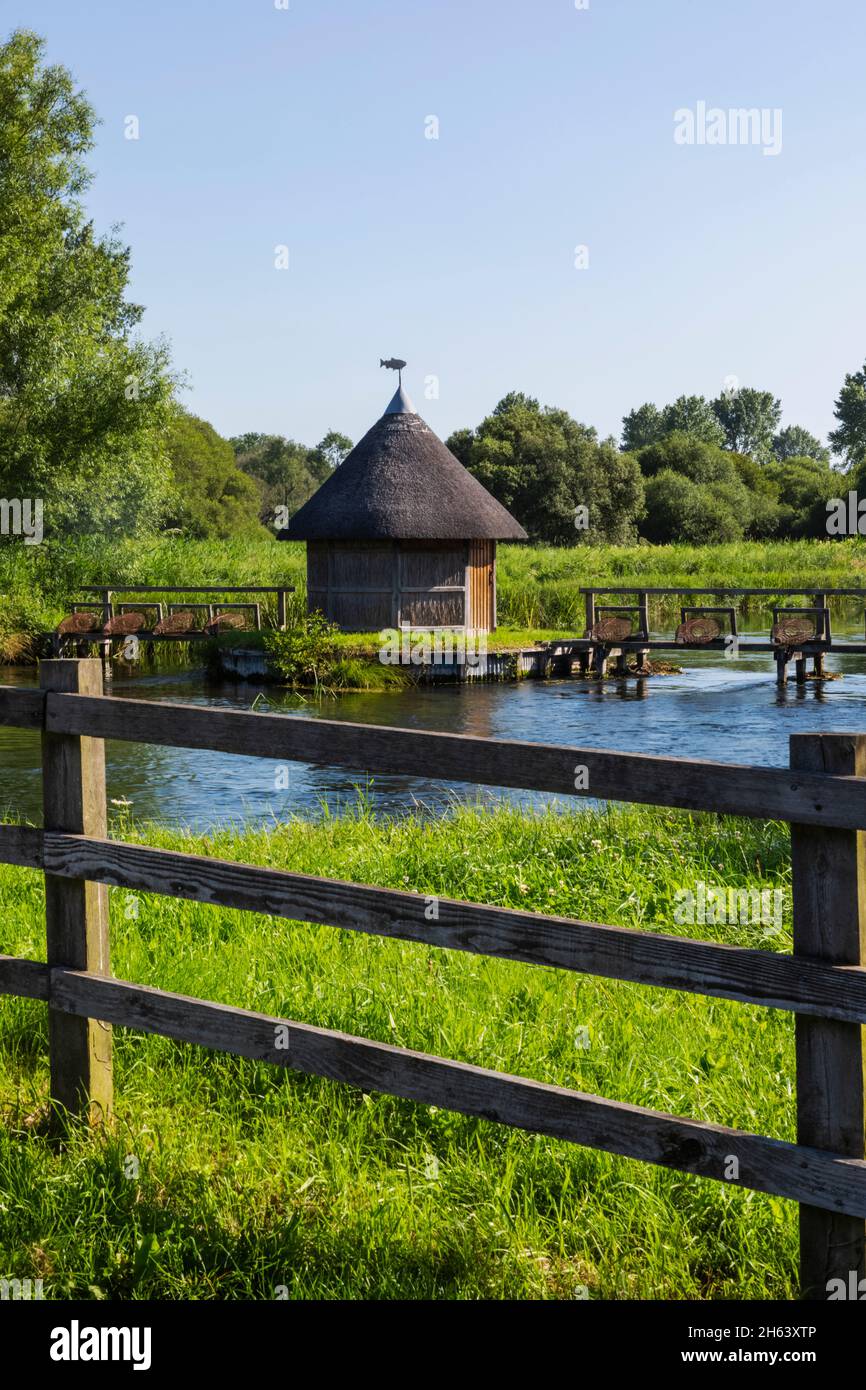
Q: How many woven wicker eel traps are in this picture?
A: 7